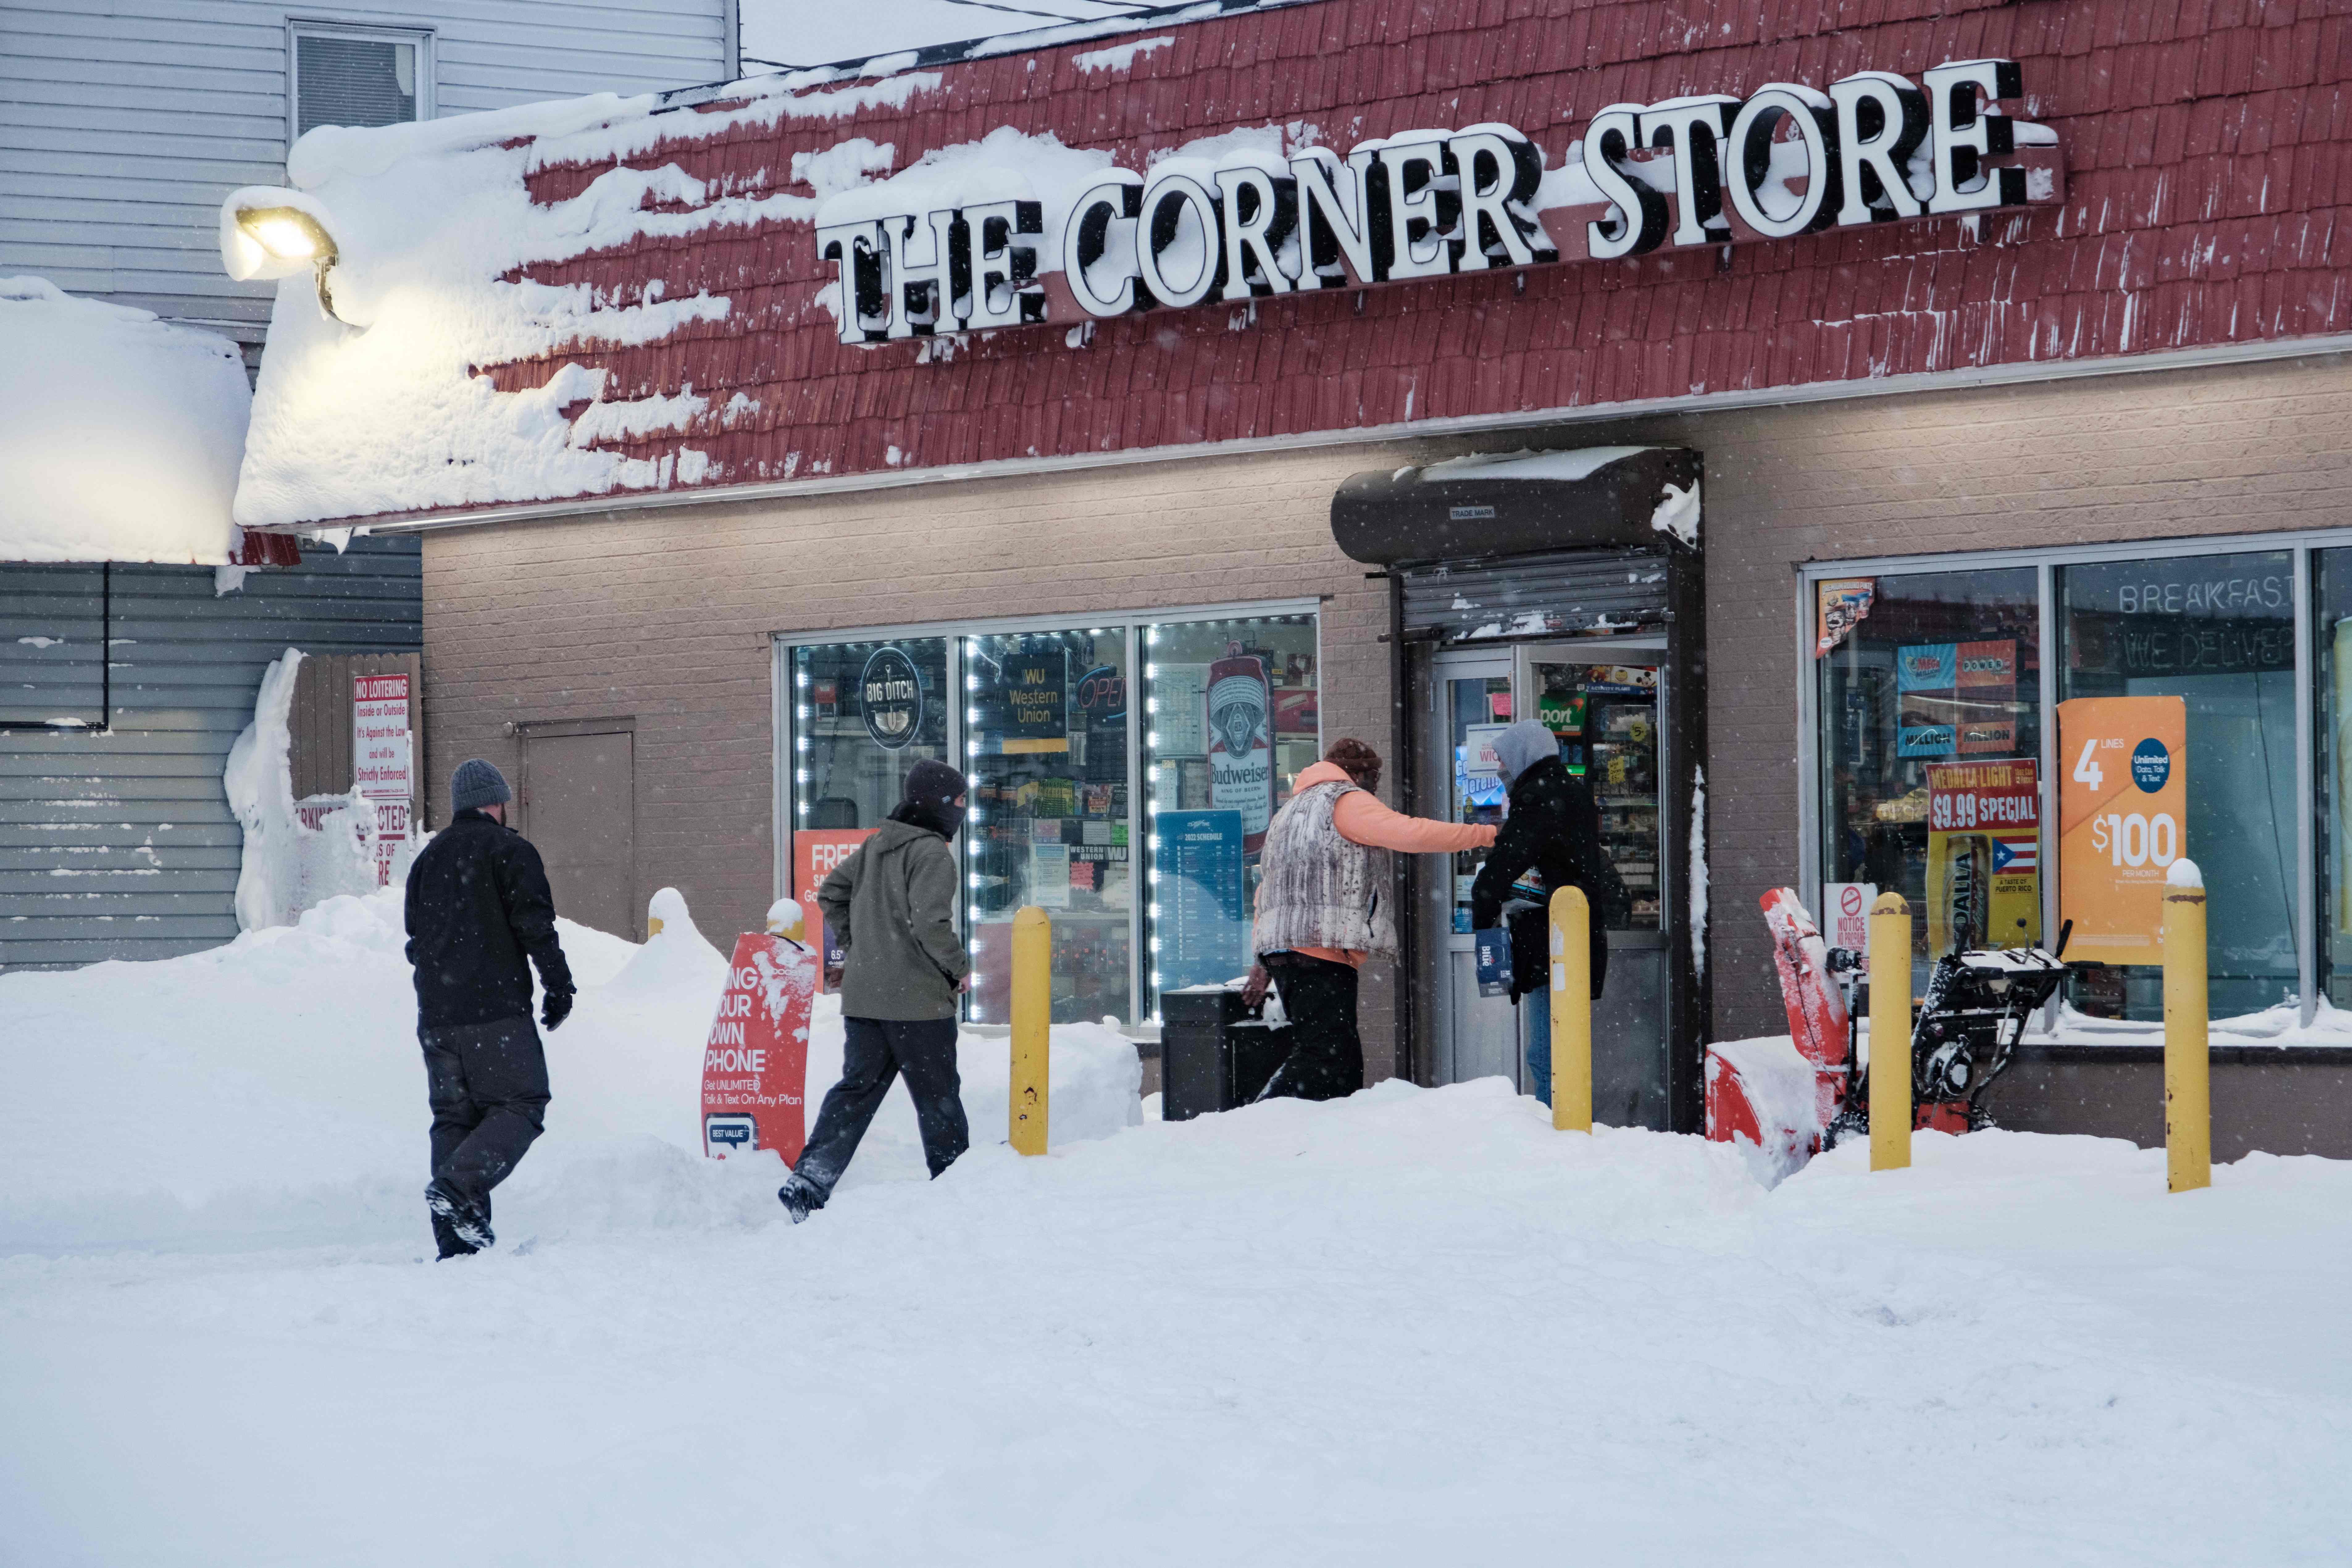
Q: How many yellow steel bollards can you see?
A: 6